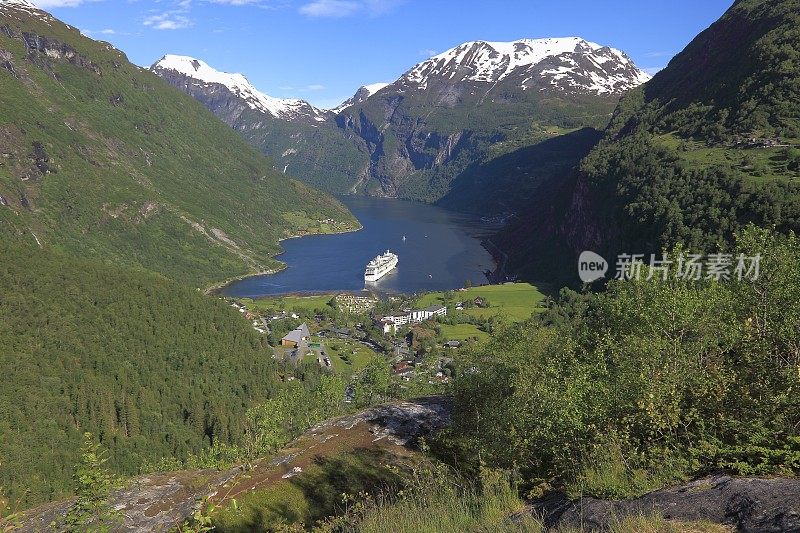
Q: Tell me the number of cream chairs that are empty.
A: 0